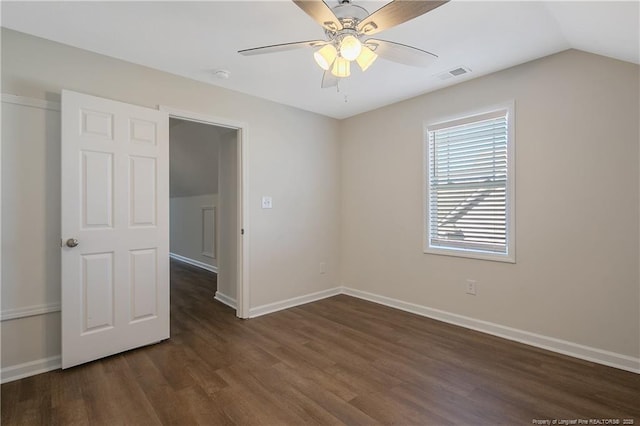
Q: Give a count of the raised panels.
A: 6